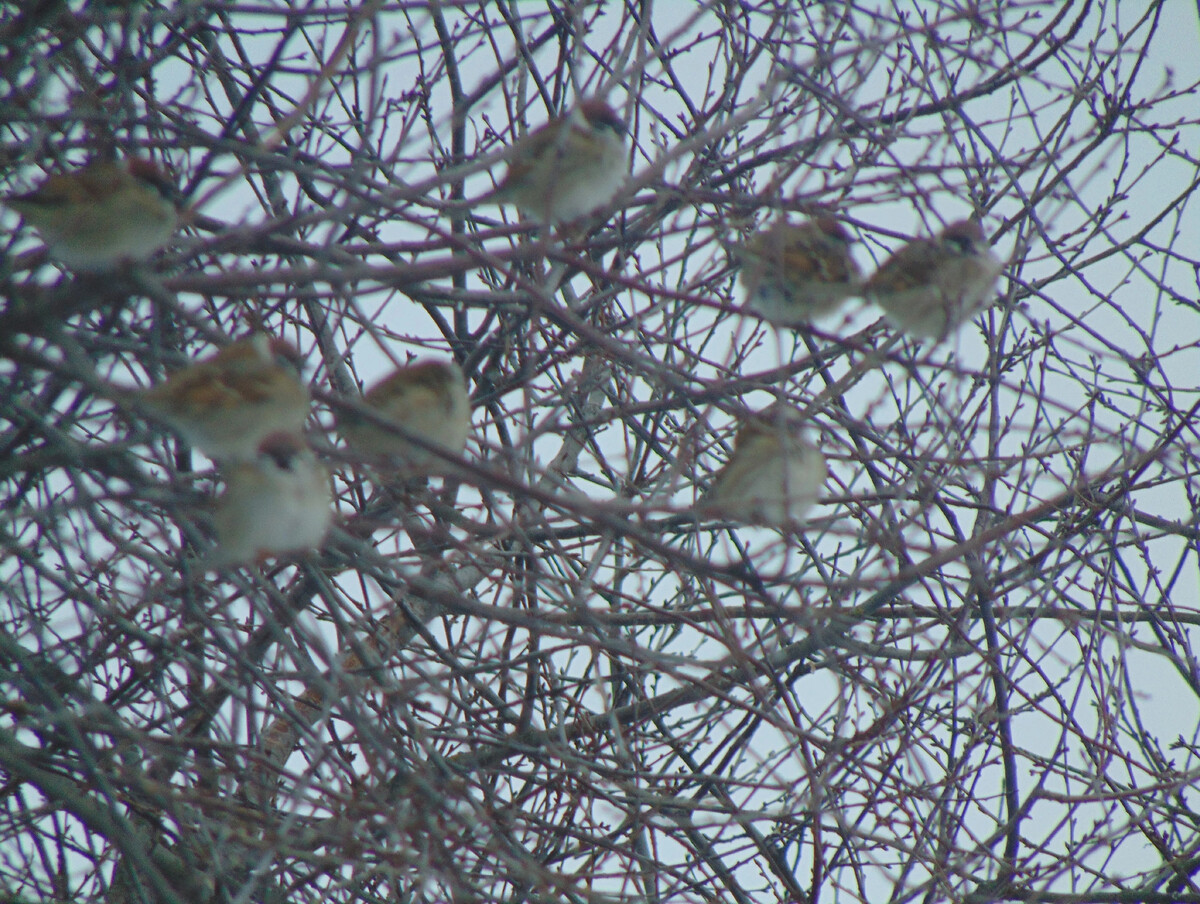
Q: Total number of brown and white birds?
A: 8